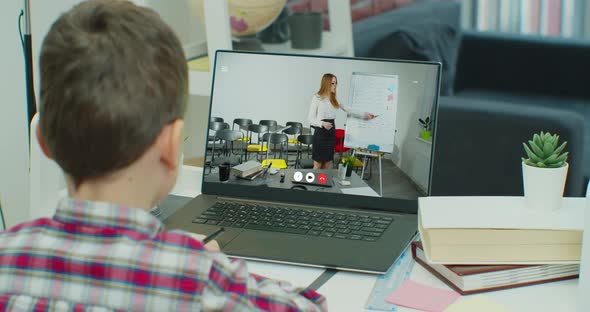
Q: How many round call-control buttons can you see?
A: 3